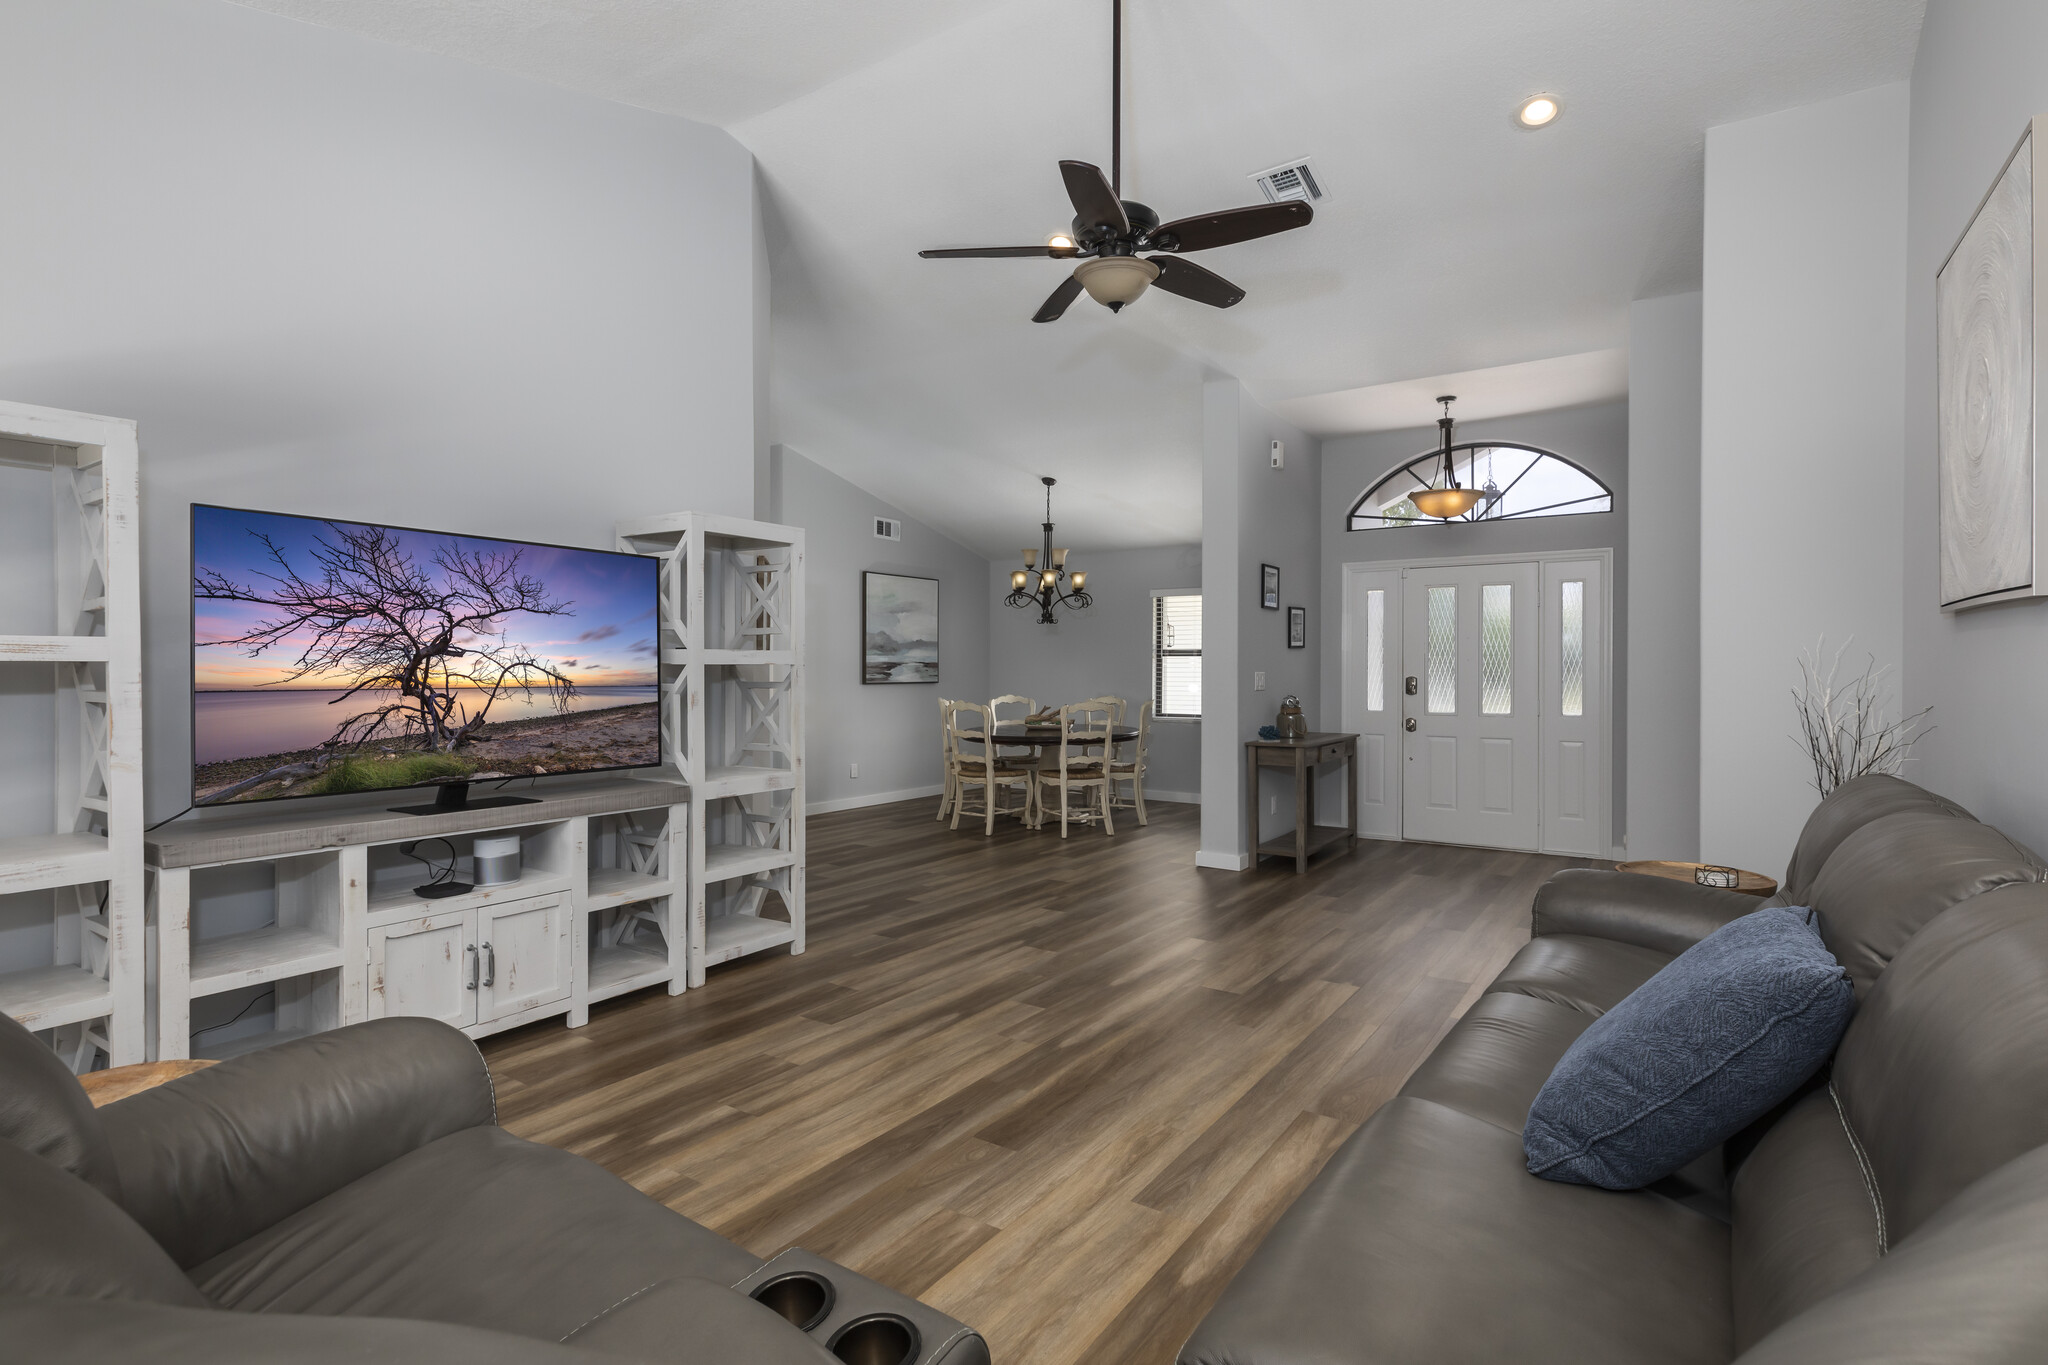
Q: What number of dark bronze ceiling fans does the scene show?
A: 1